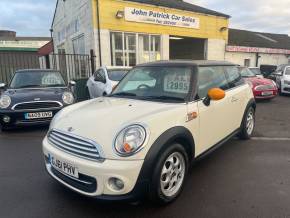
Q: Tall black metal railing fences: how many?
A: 1